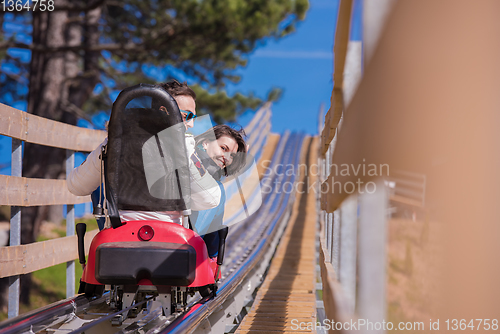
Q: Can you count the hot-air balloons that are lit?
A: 0